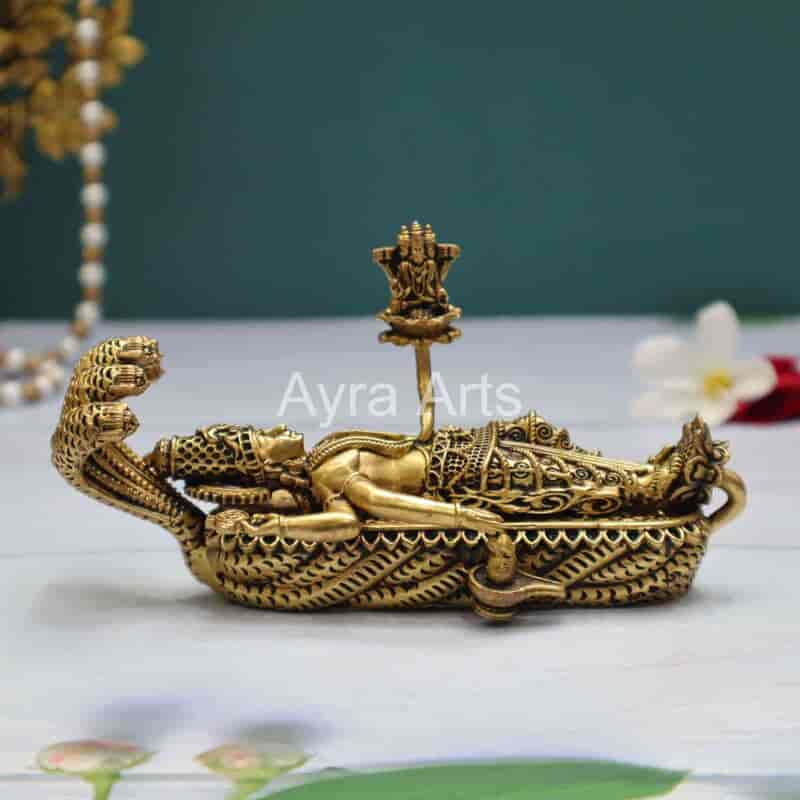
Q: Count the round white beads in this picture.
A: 13